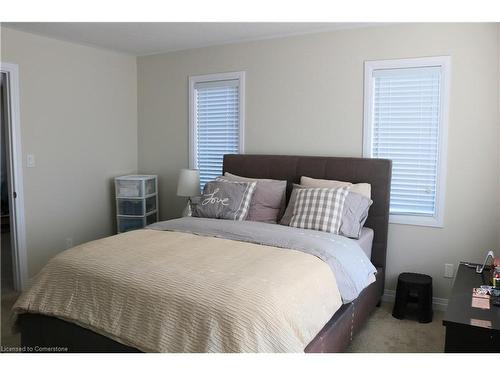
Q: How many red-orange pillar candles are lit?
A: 0